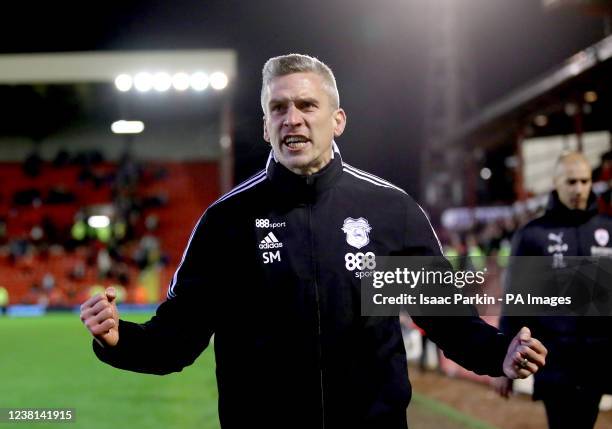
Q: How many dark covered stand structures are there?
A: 2